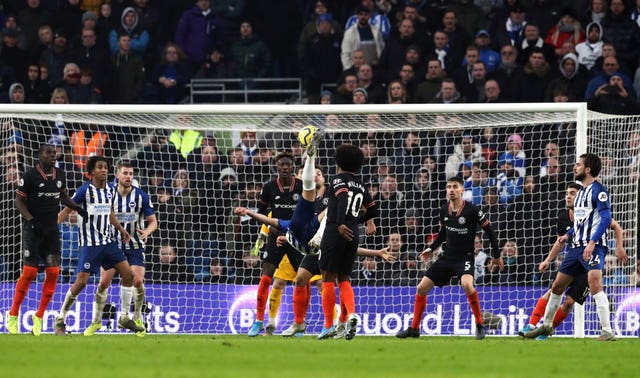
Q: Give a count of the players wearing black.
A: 6